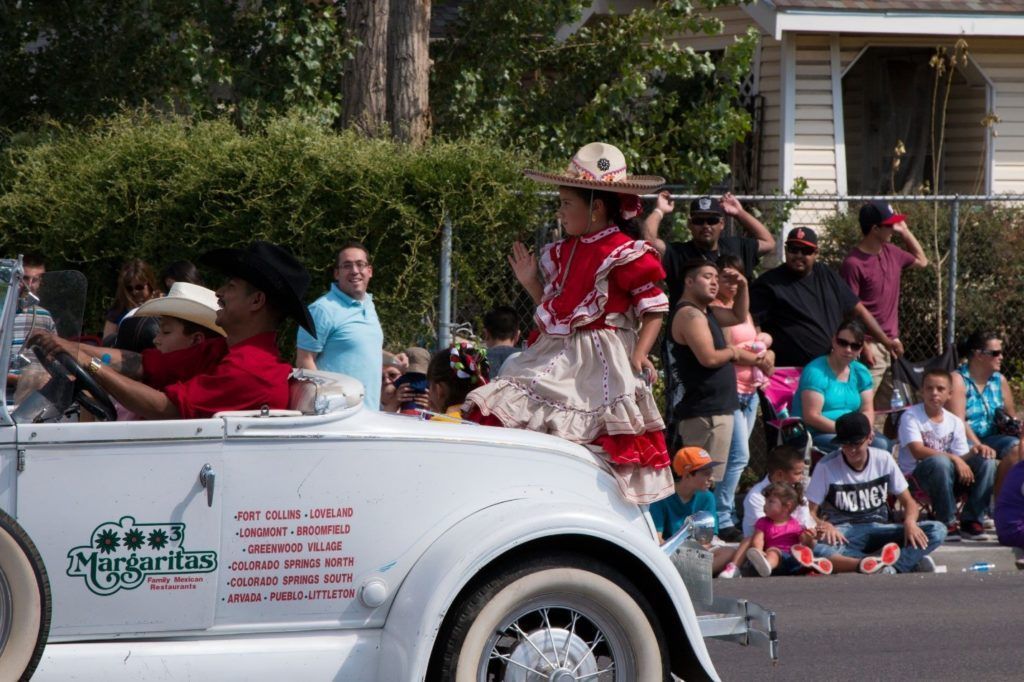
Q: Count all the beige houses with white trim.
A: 1